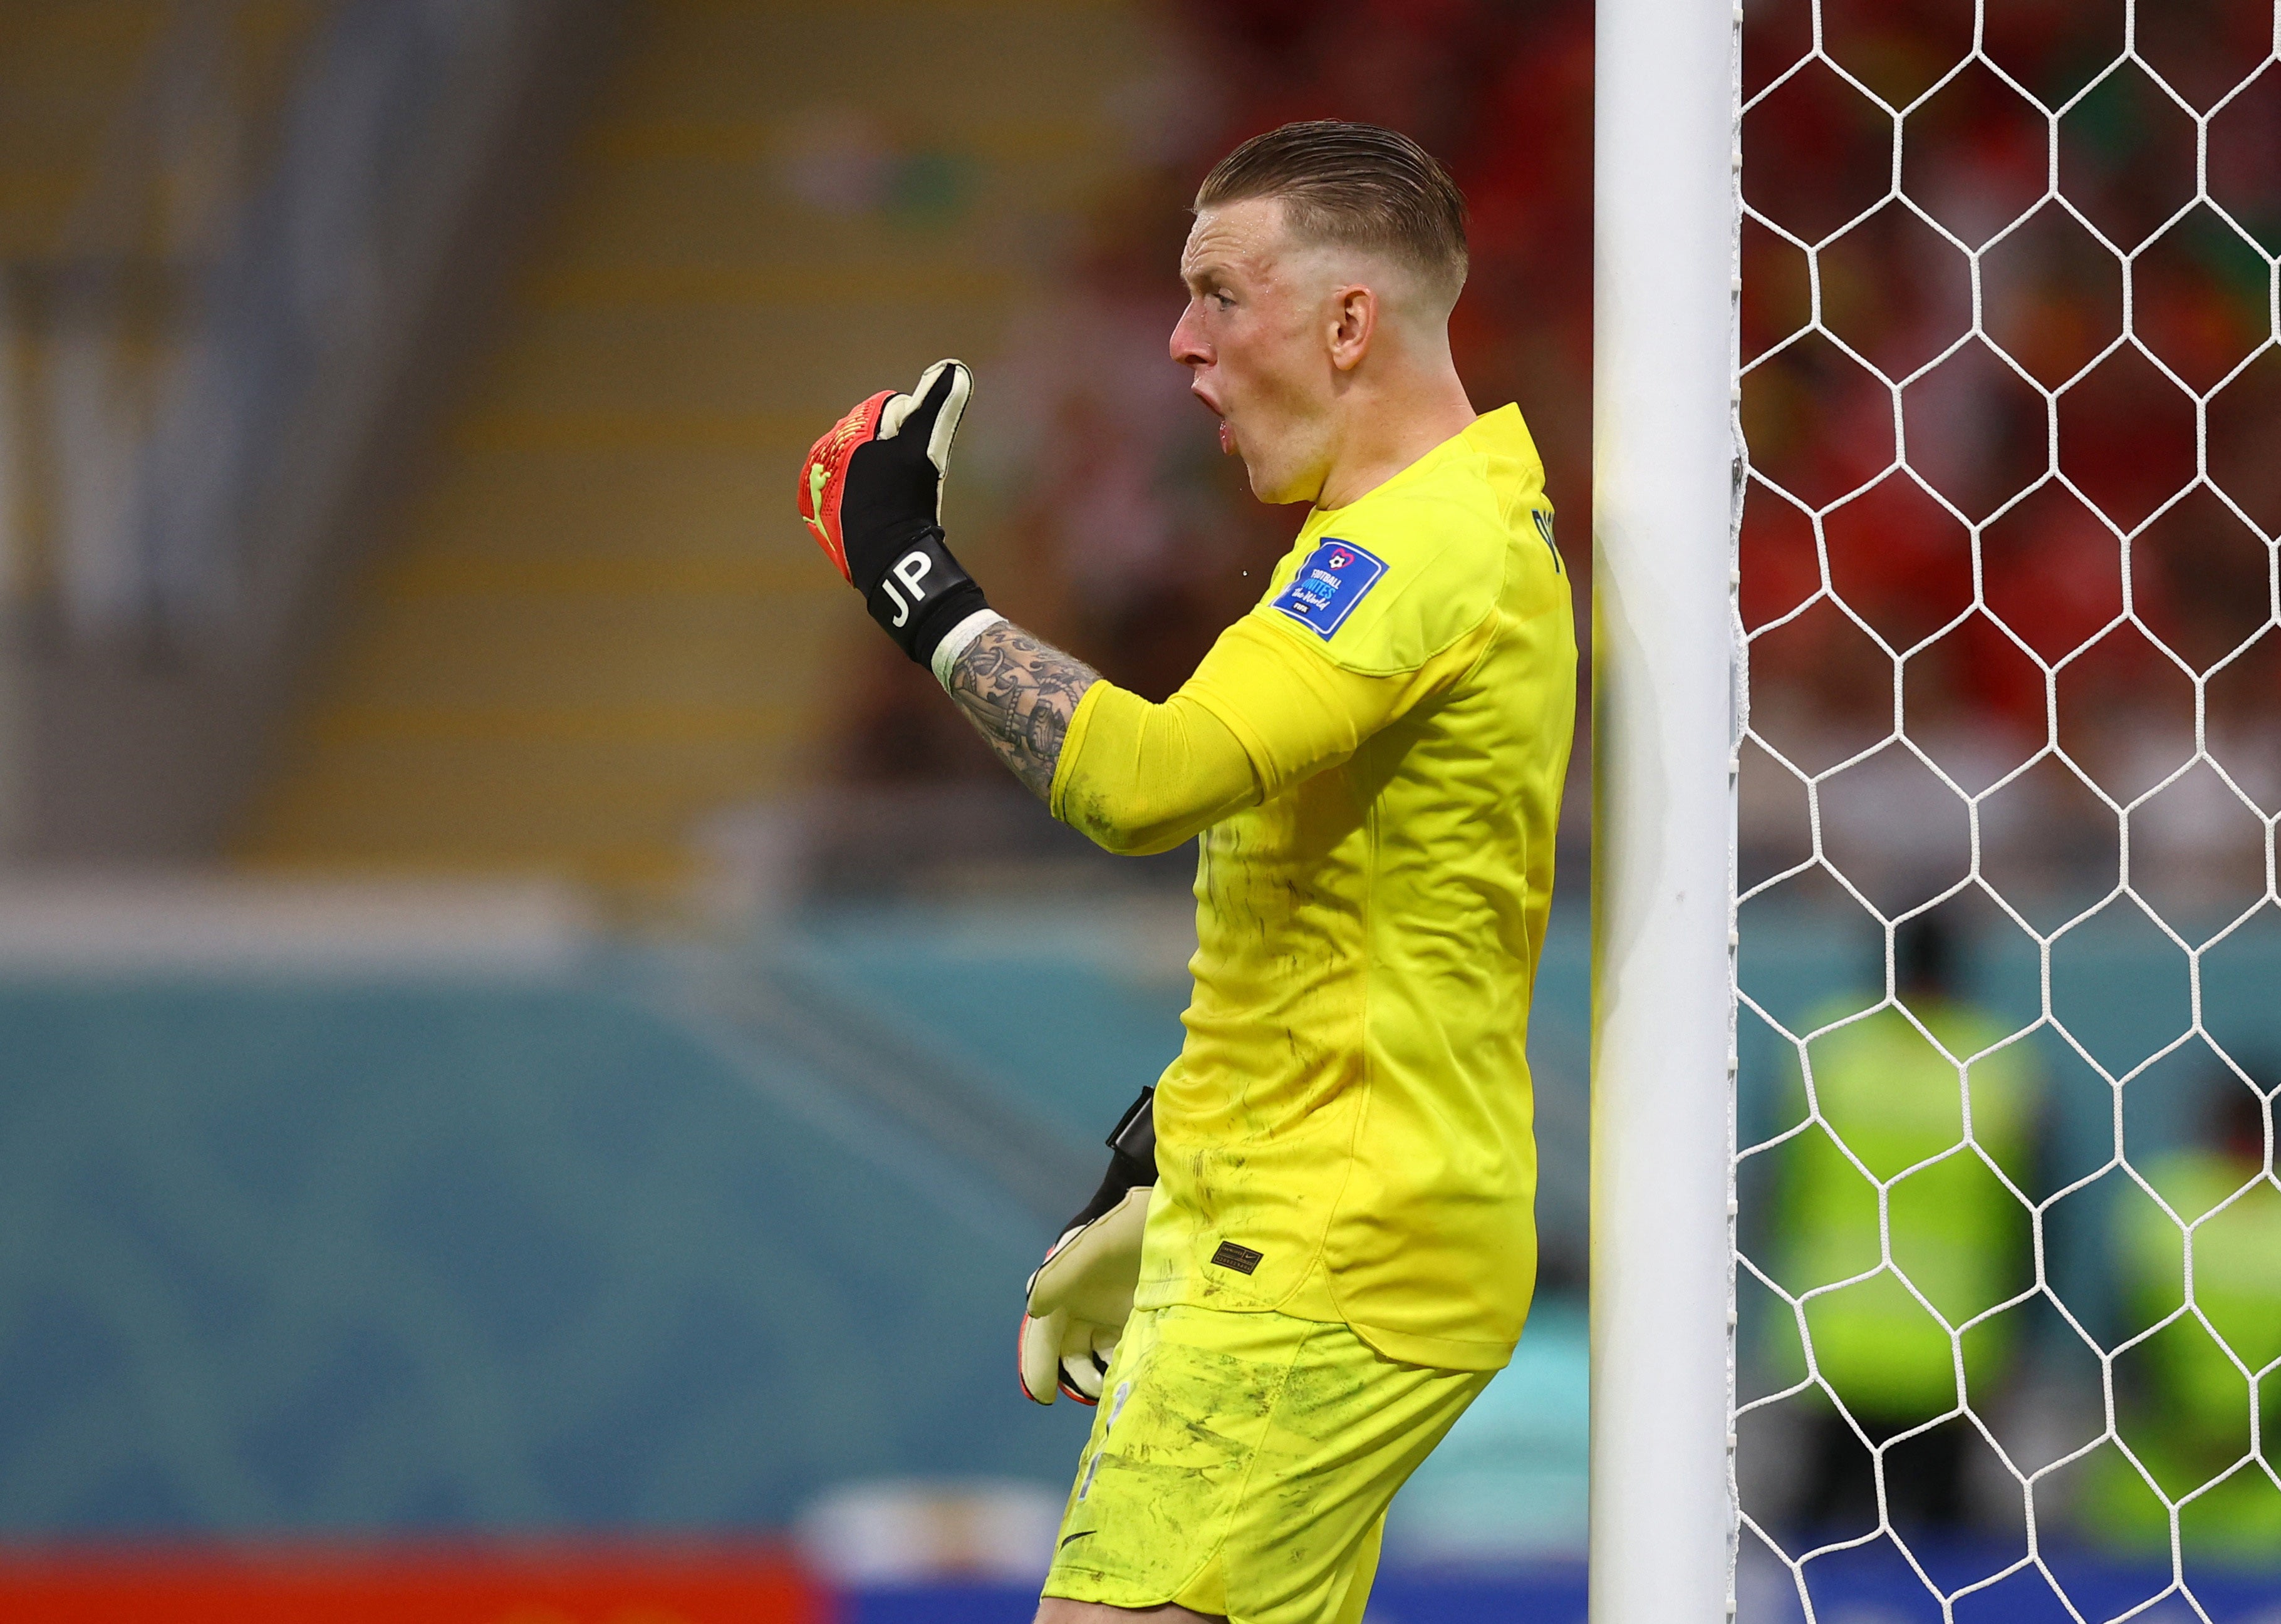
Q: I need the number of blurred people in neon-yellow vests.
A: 2